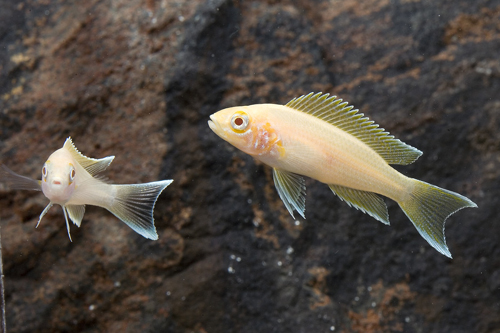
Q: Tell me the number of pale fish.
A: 2